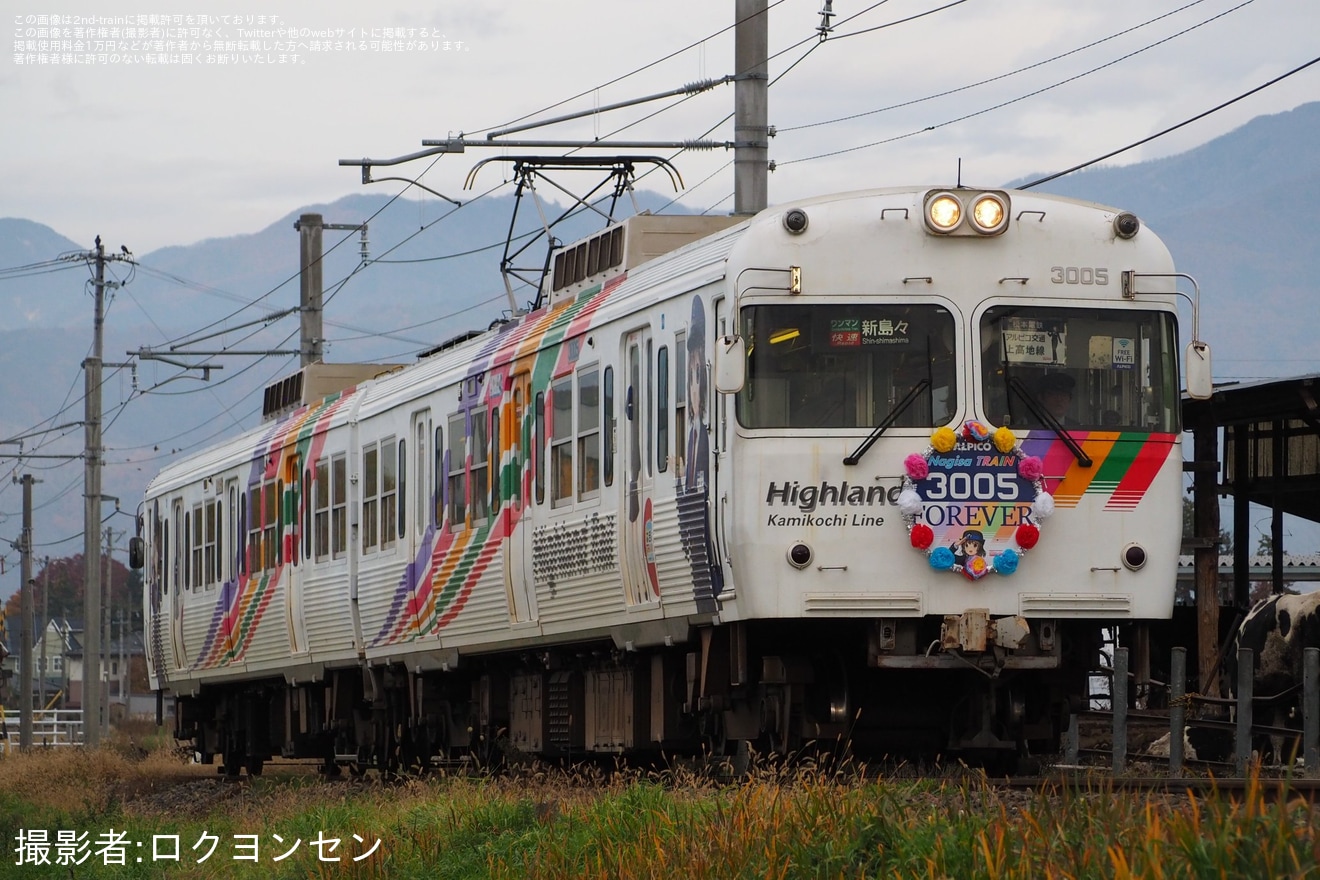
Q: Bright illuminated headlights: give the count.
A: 2